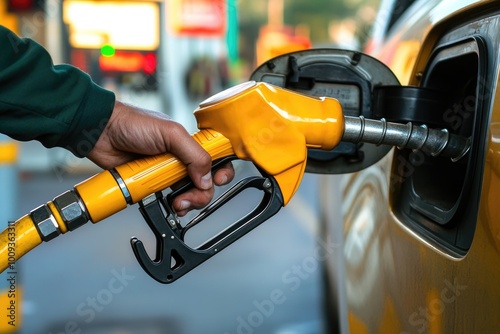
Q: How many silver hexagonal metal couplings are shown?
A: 2